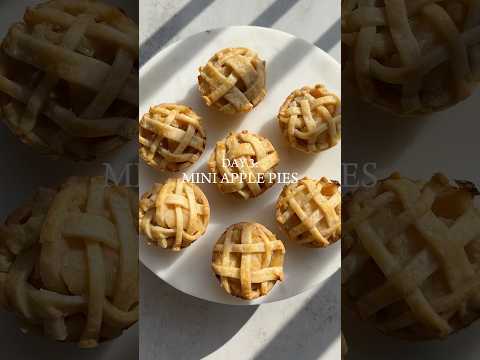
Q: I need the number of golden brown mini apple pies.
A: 7